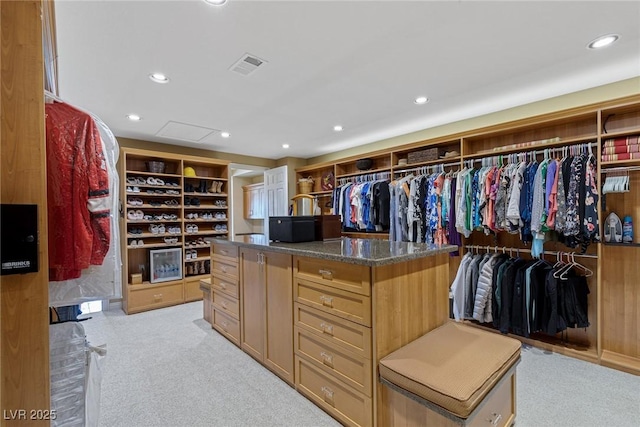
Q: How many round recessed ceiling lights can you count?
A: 8